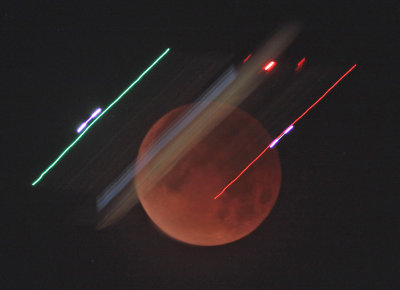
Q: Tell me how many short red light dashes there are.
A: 3